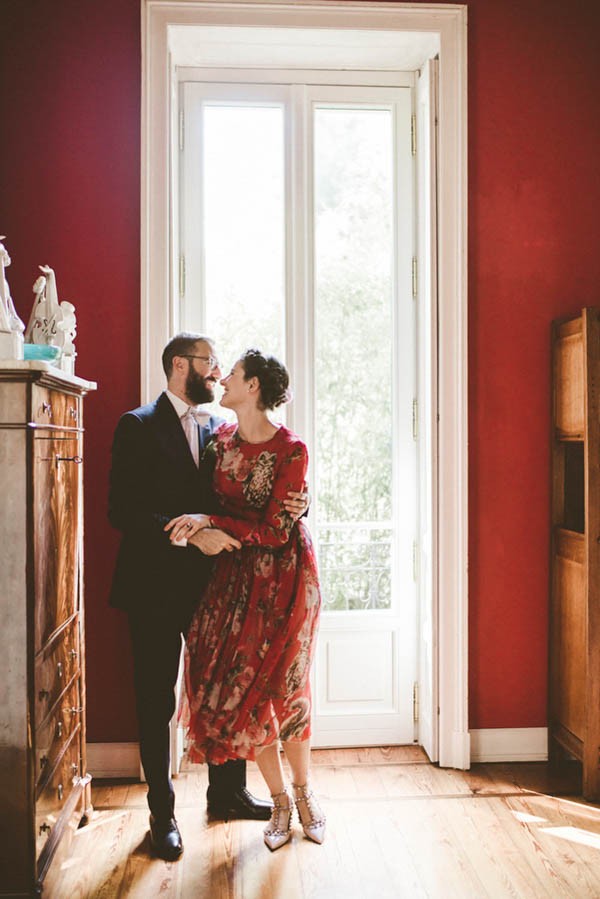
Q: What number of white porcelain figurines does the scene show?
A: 3